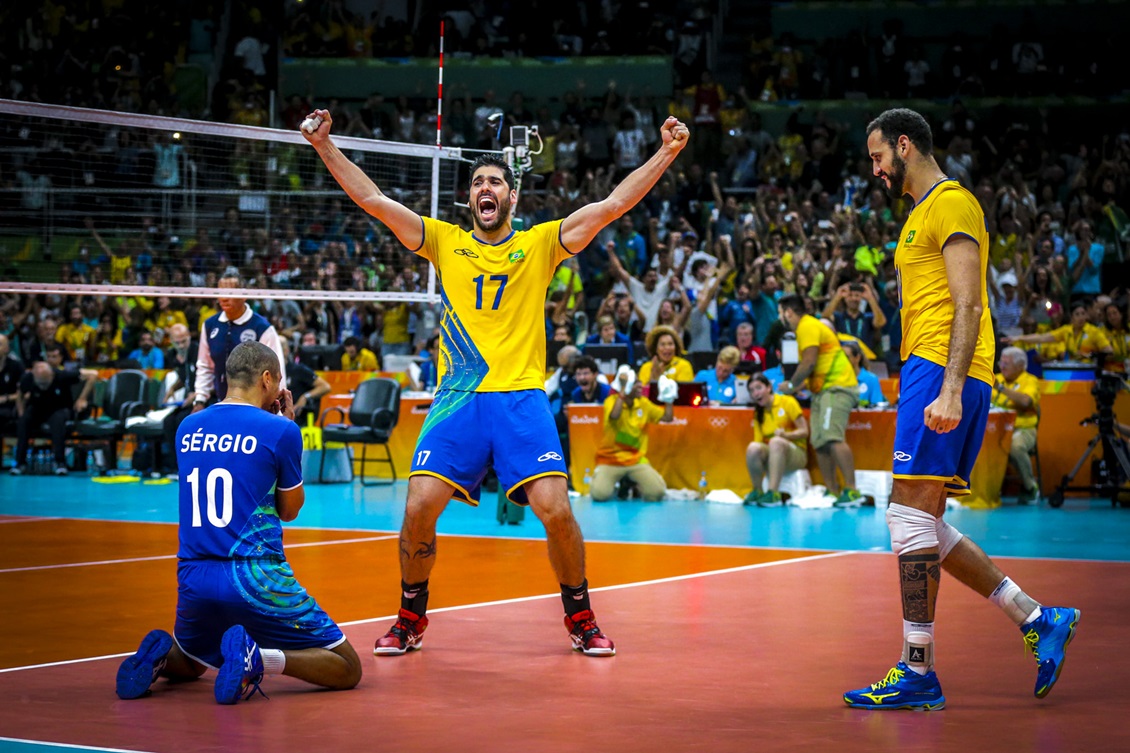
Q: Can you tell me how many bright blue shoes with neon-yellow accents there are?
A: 2